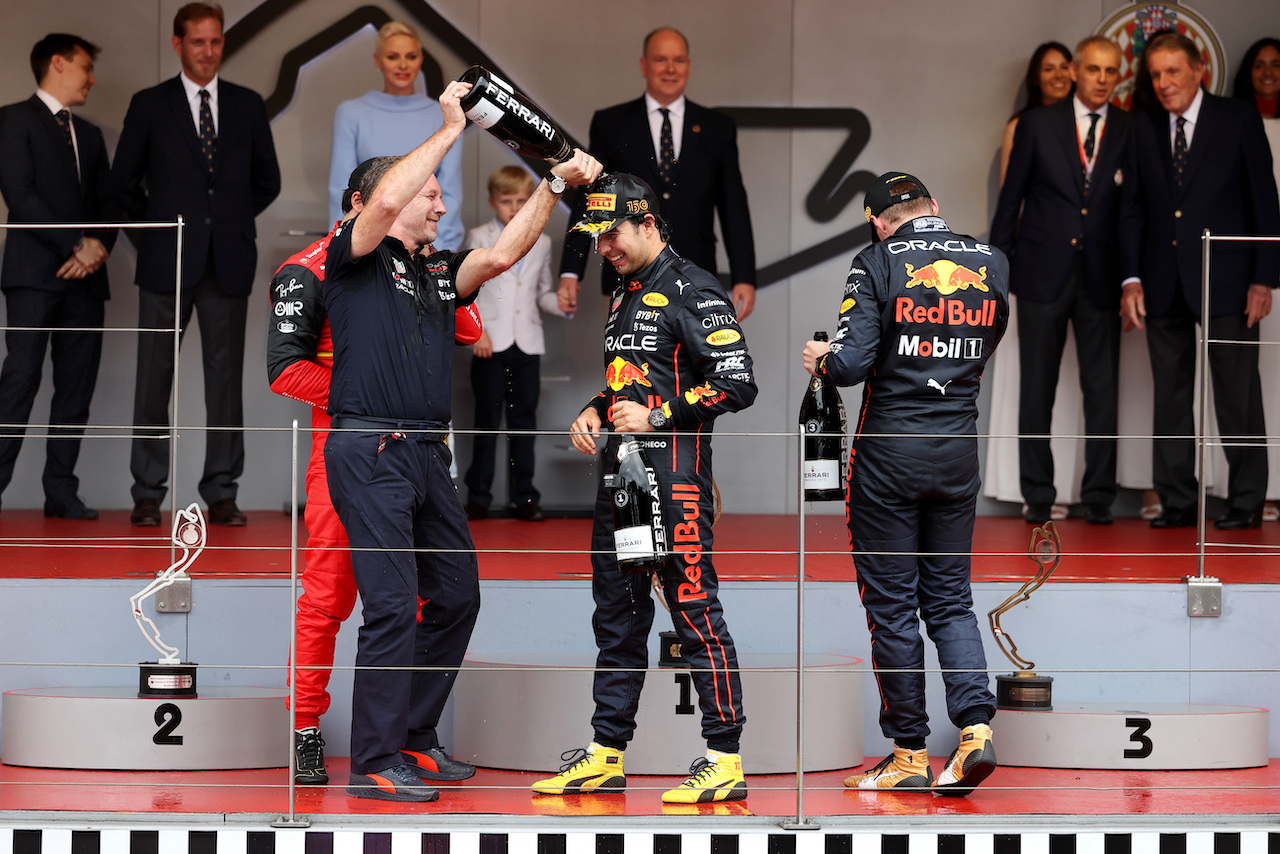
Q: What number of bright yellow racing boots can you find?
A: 2